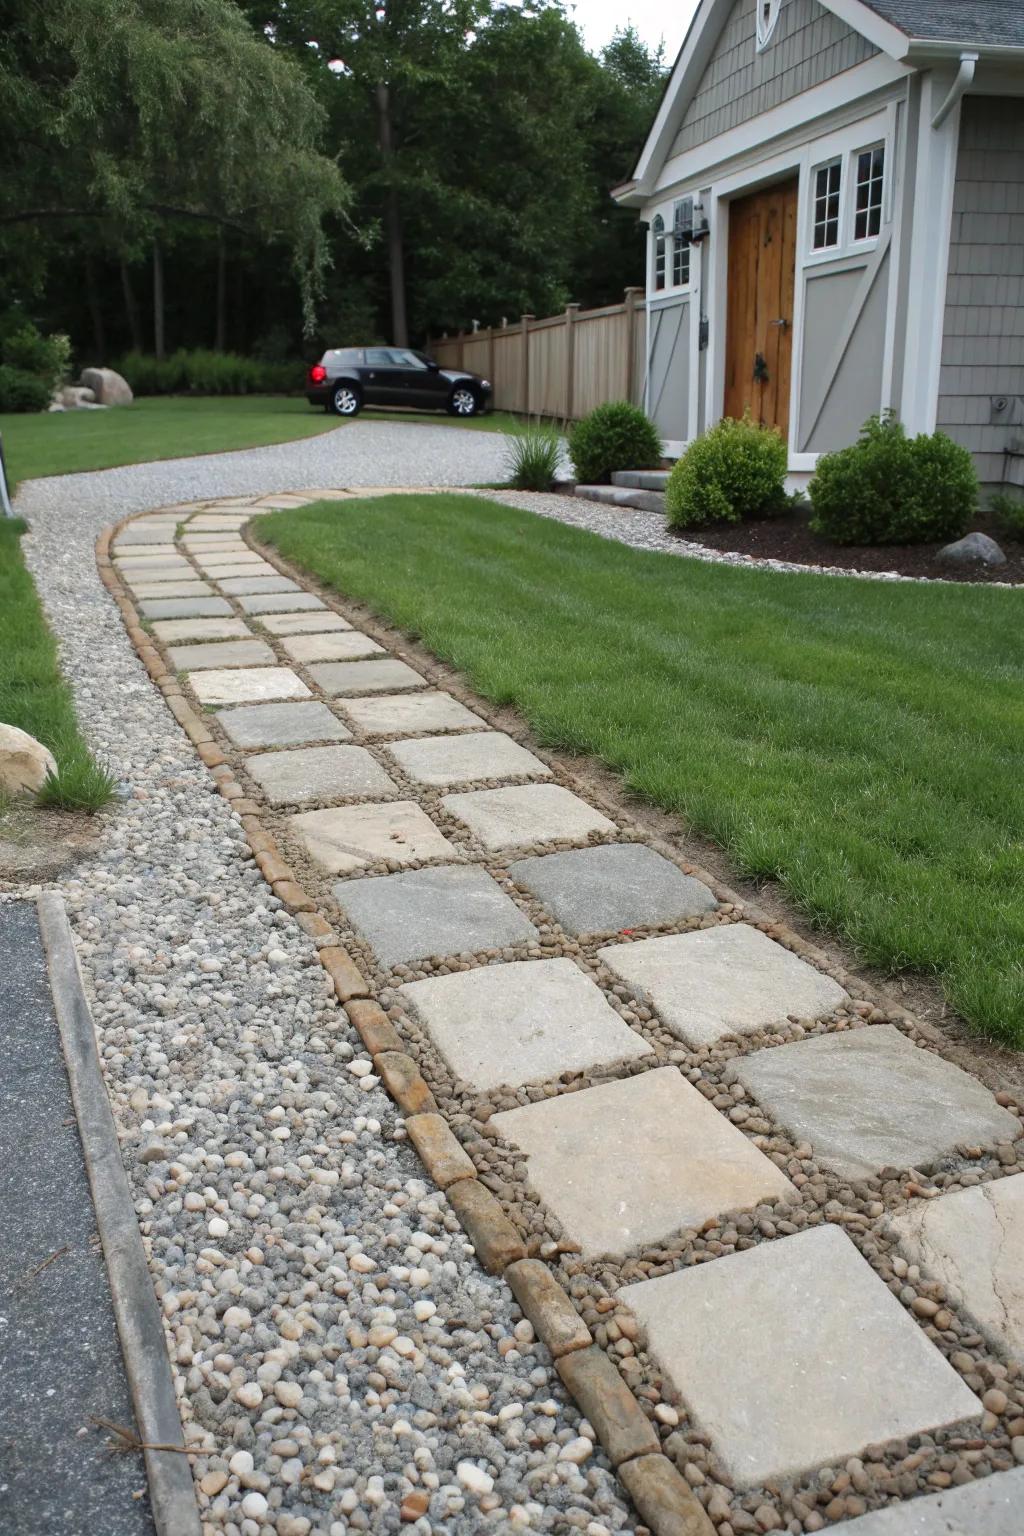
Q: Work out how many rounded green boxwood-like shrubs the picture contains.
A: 3